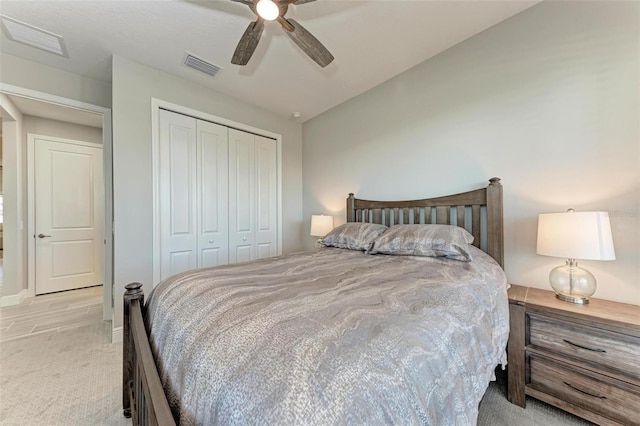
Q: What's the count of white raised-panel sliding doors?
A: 4